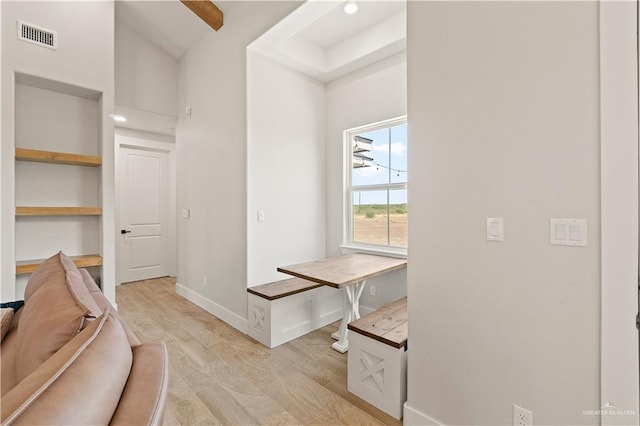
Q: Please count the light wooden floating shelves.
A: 3